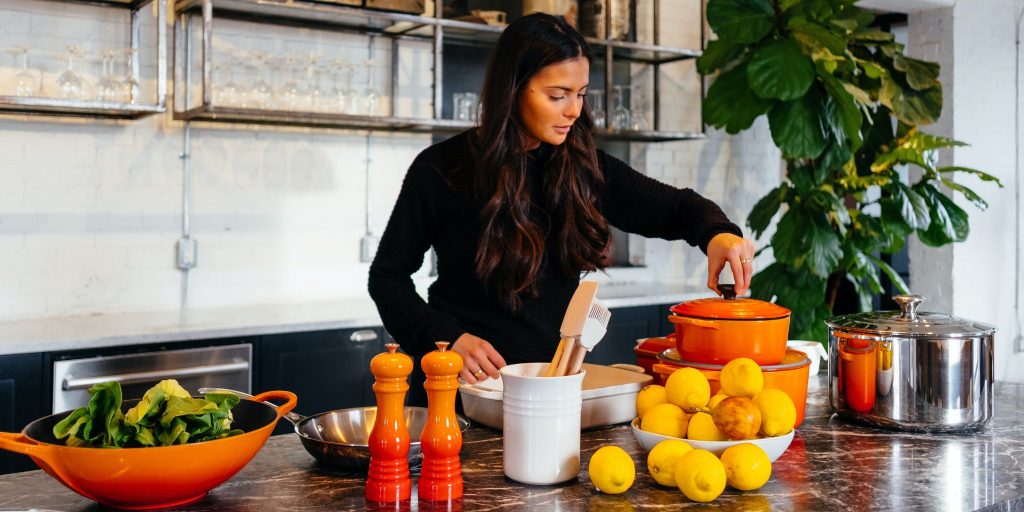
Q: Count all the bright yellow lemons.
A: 11